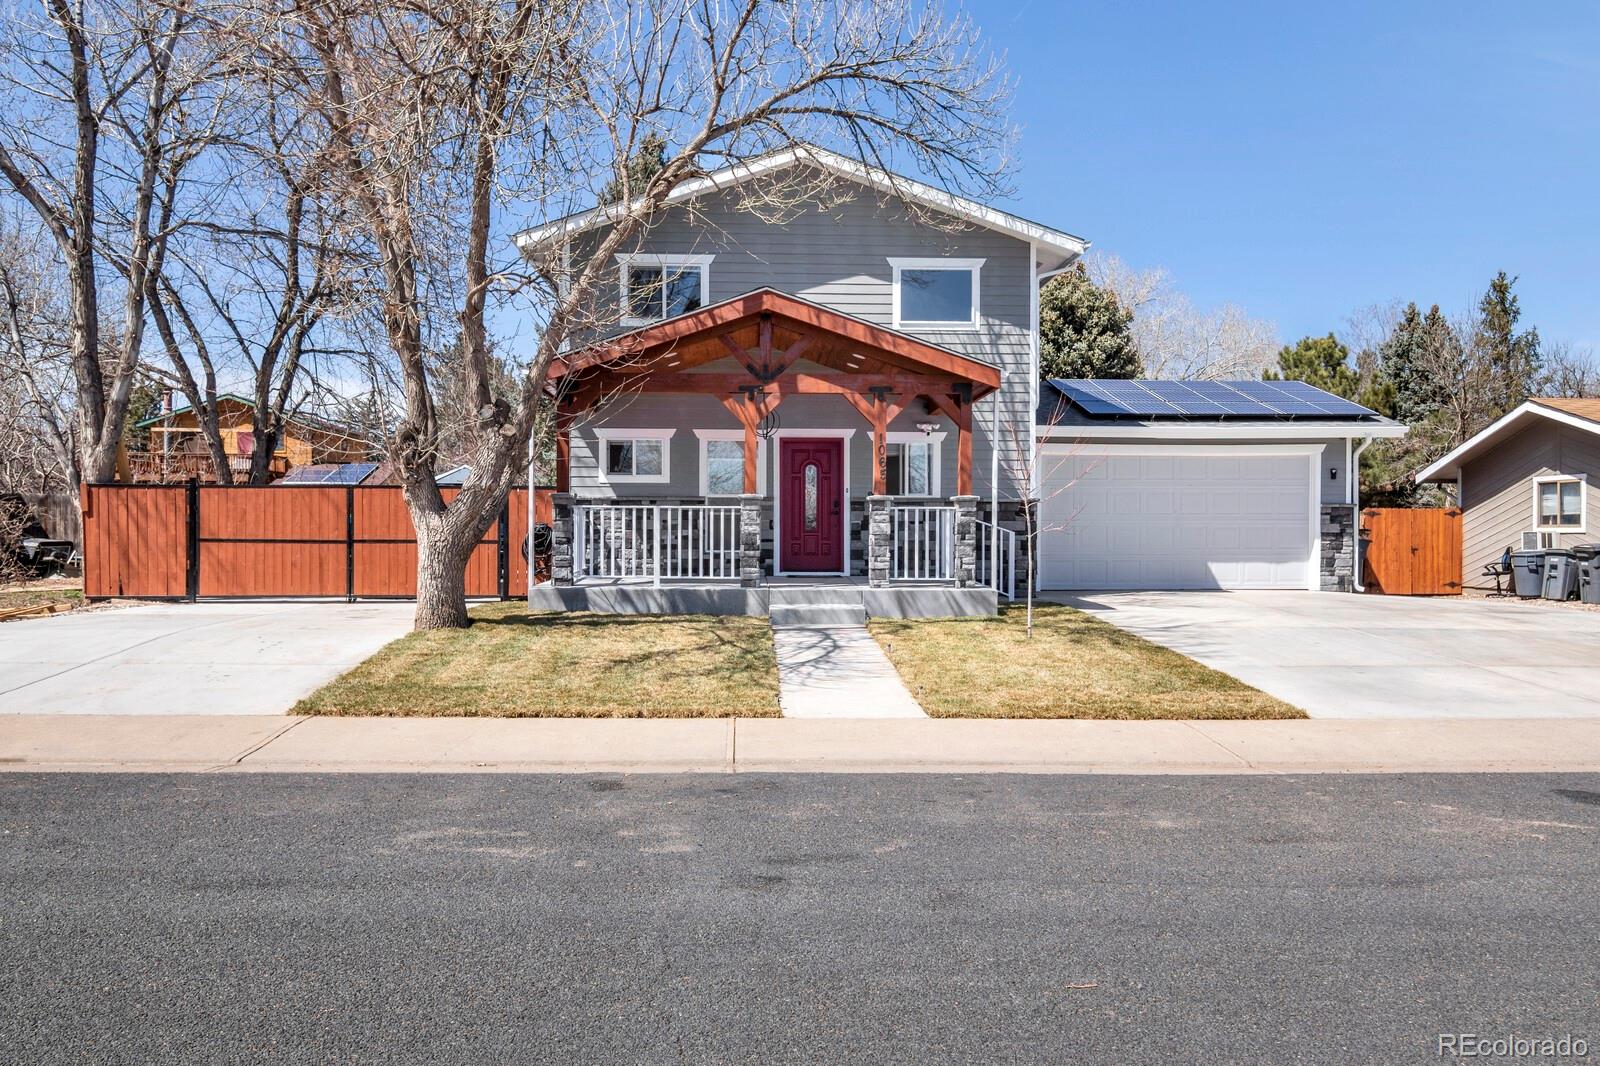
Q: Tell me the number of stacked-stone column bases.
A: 4